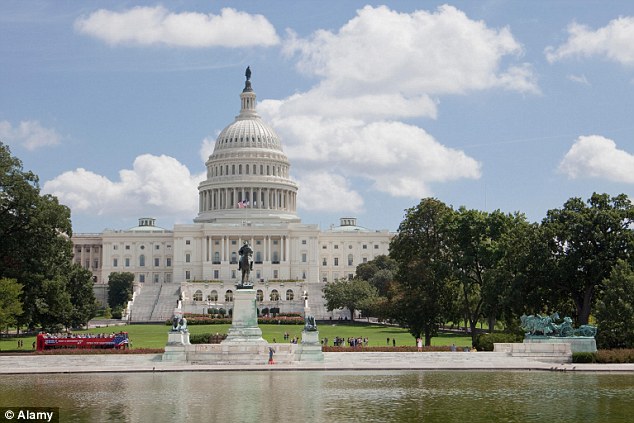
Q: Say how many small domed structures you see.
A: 2